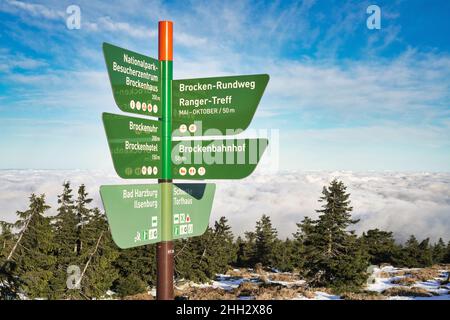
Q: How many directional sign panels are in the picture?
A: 6